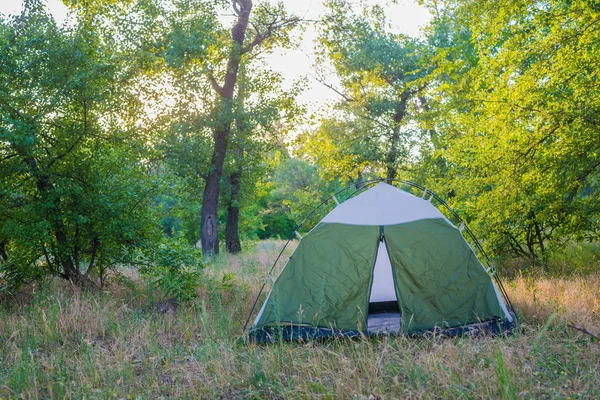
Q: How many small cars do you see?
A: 0